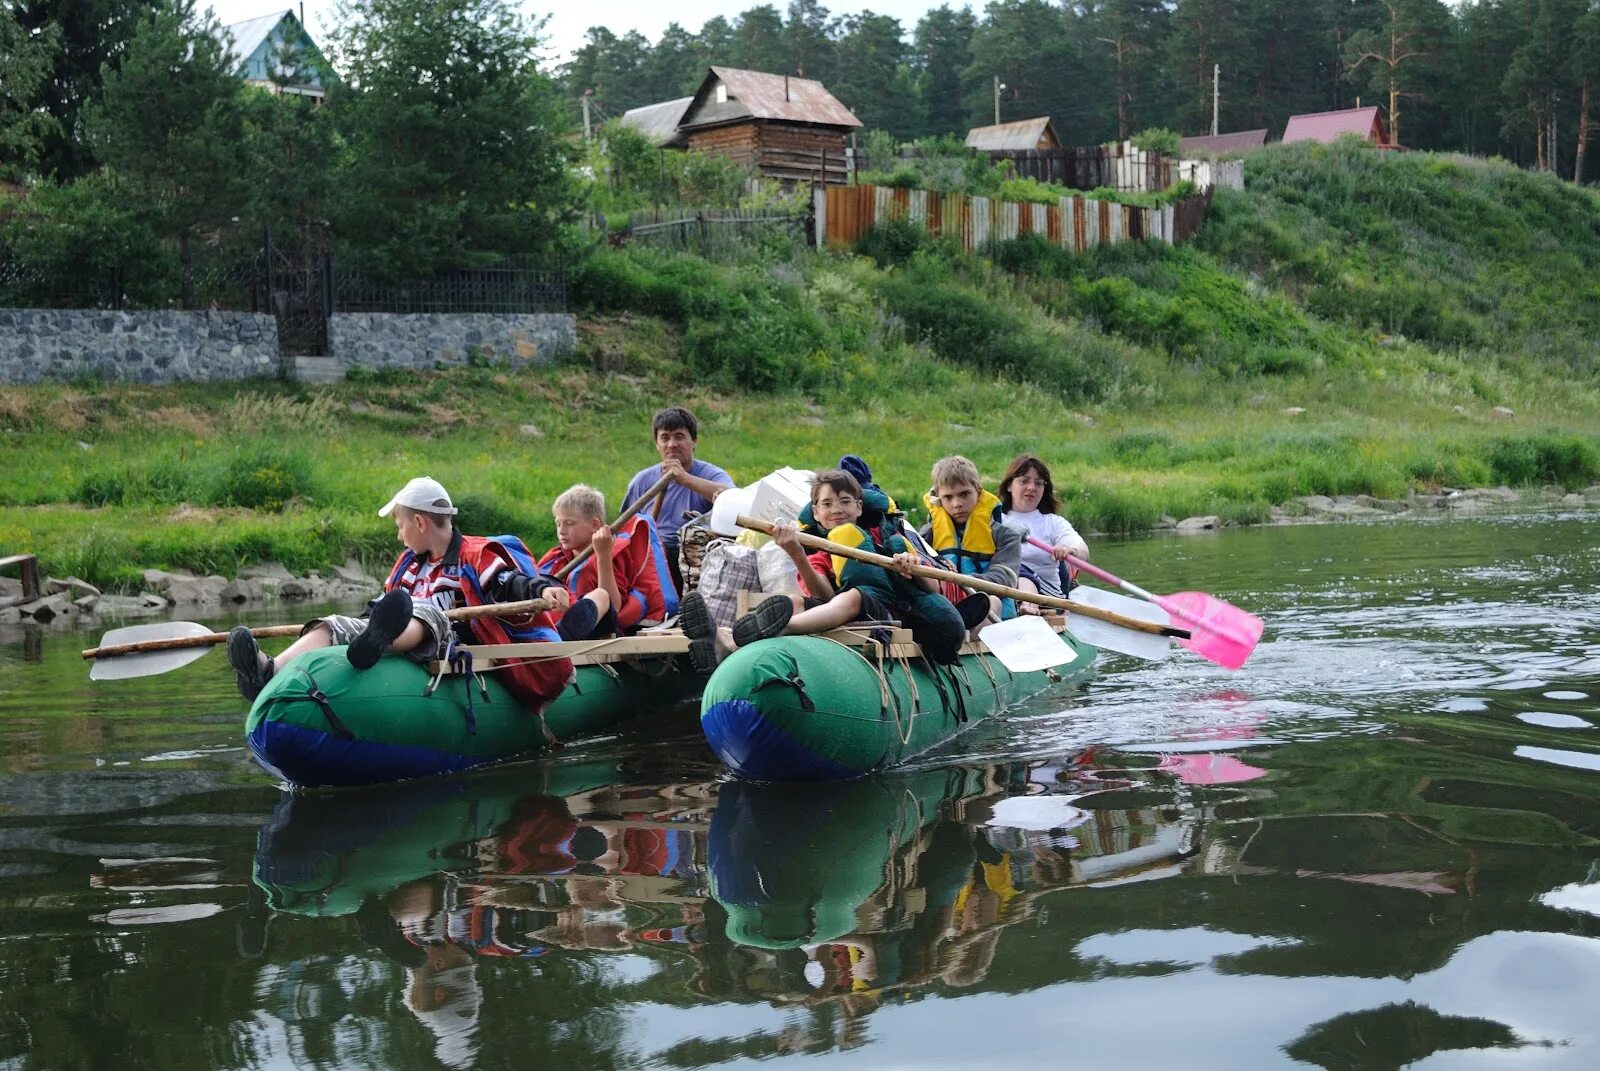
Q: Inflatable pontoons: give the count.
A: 2